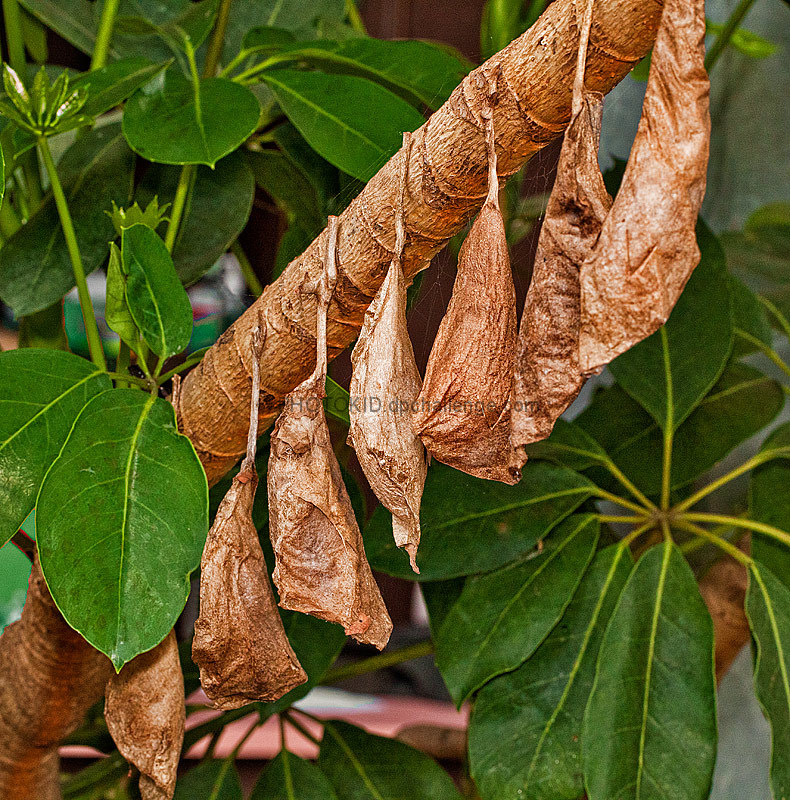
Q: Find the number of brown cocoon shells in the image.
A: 7